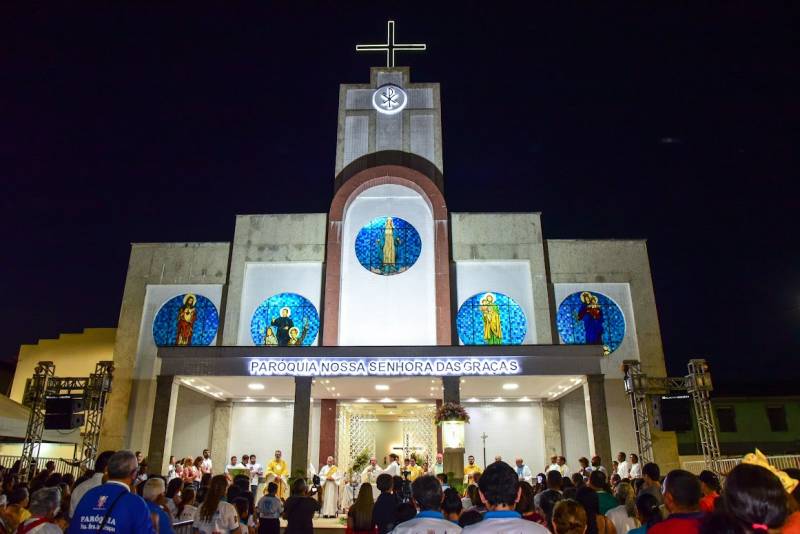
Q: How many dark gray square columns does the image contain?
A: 4